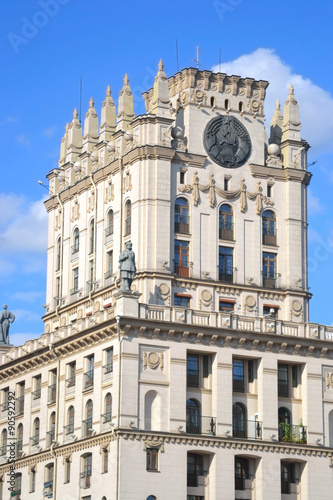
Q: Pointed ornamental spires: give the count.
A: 8